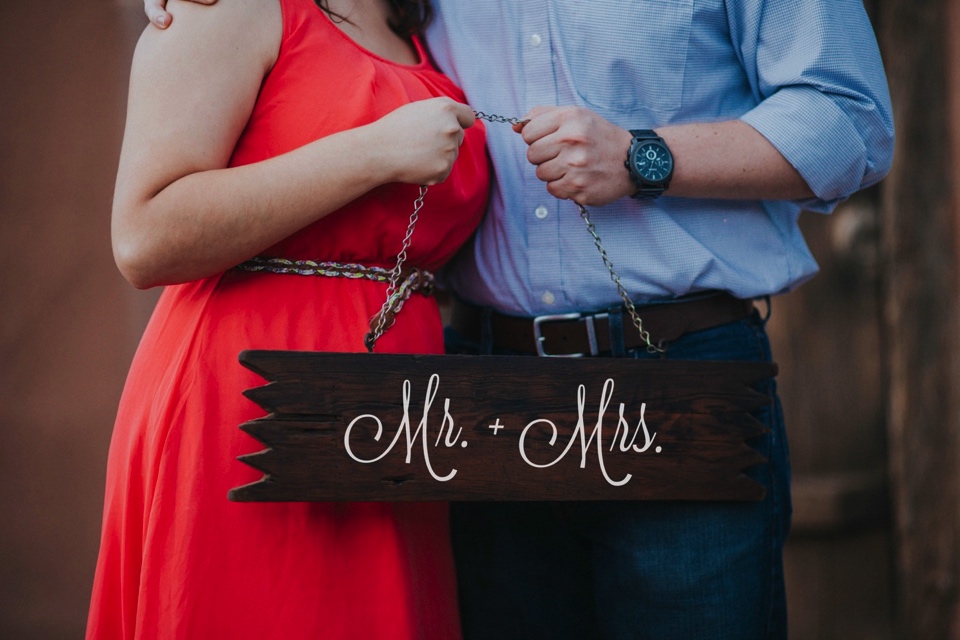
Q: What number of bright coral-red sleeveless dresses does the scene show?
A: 1